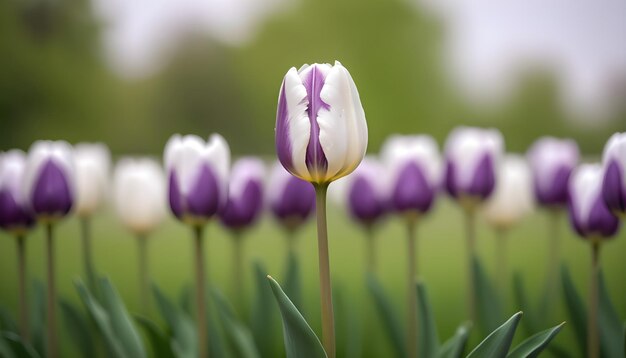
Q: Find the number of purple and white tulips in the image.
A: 12